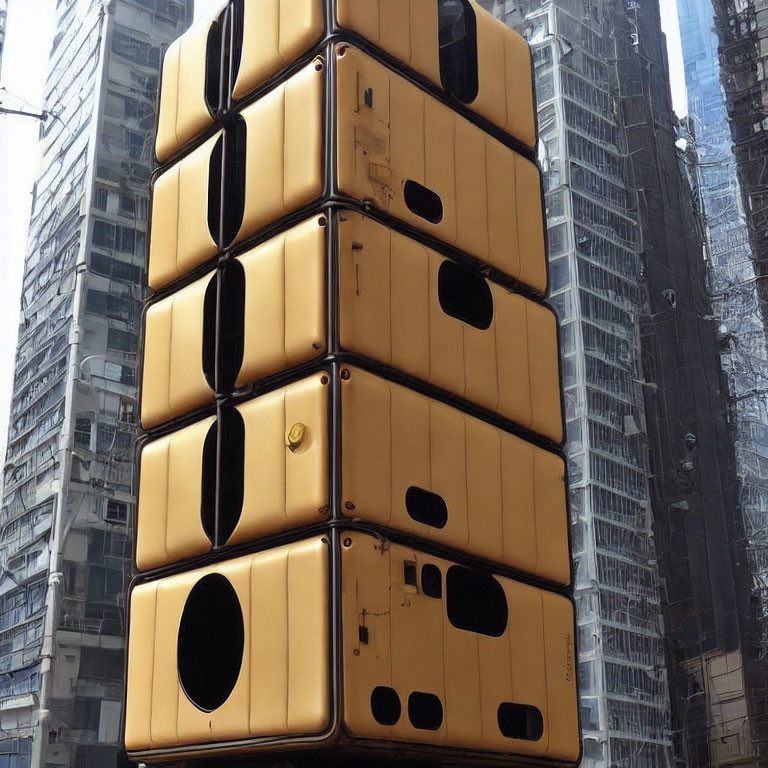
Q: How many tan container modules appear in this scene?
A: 5